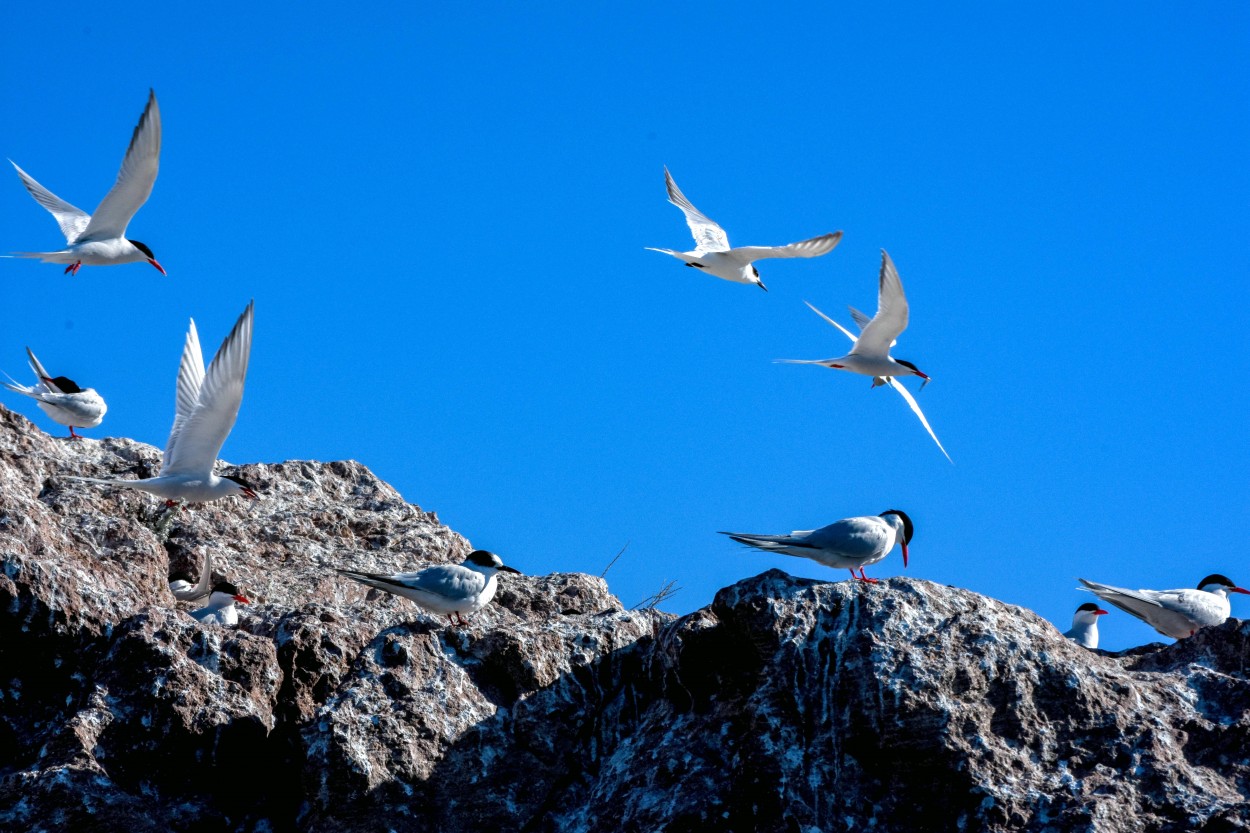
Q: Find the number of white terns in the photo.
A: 12